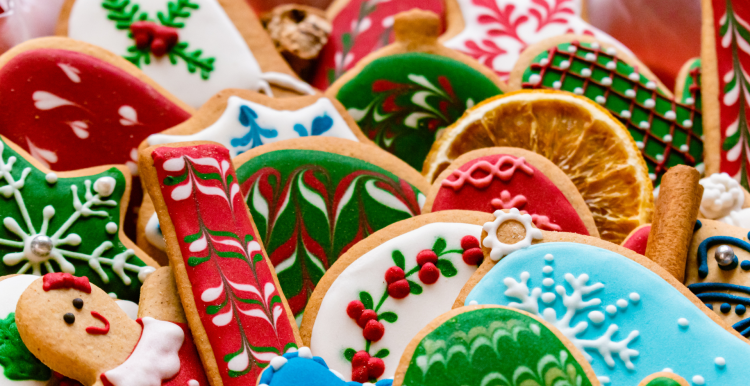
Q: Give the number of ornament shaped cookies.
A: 2